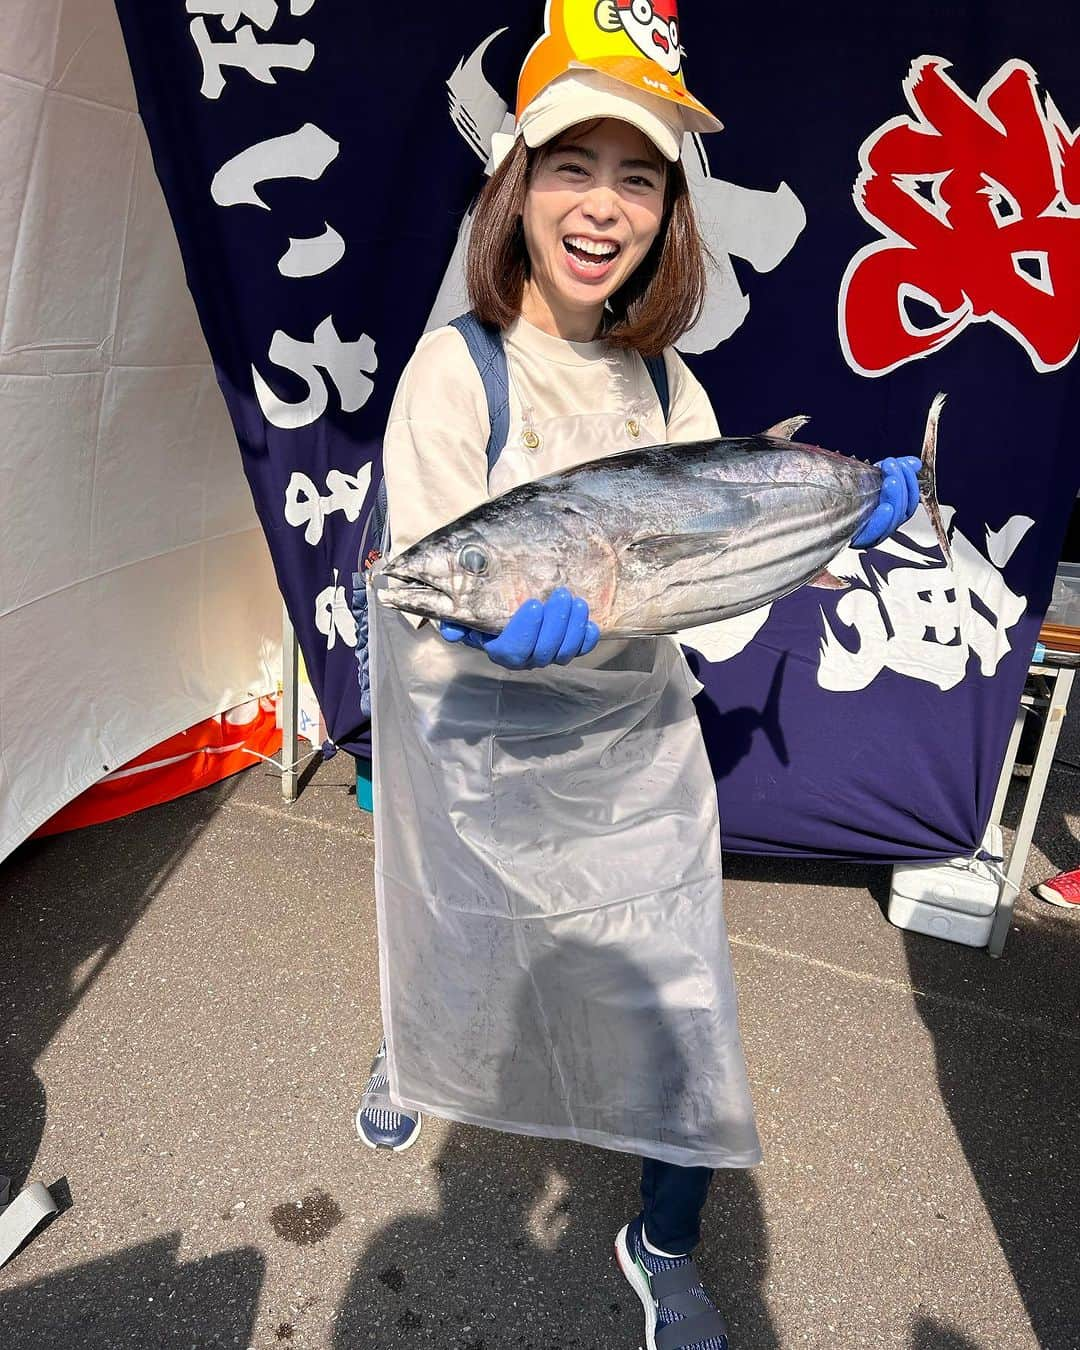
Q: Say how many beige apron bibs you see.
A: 1